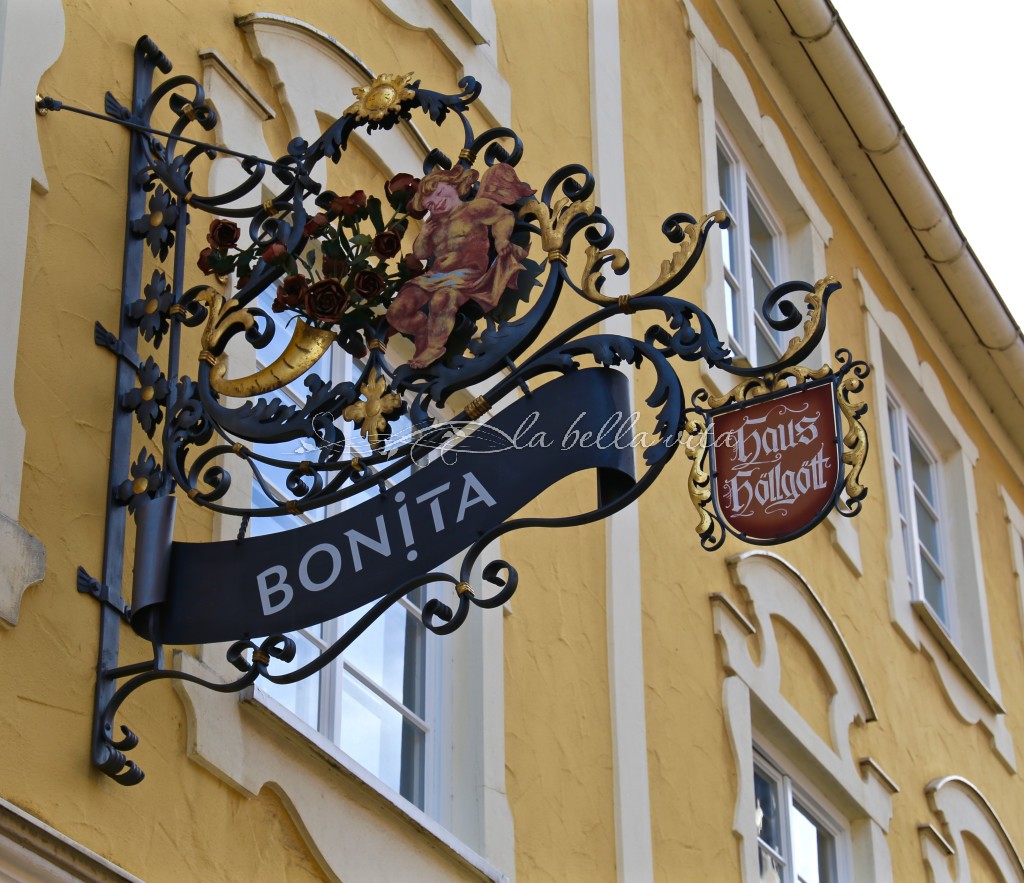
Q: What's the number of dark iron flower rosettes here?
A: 4